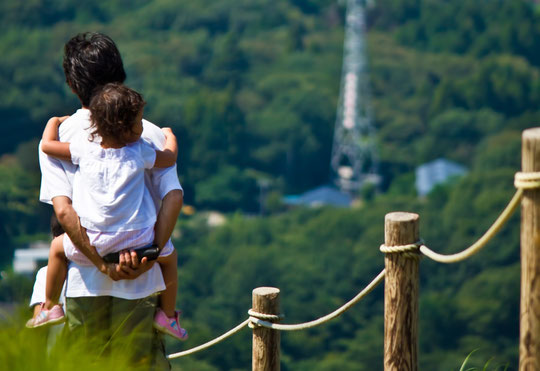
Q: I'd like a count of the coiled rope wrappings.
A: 3